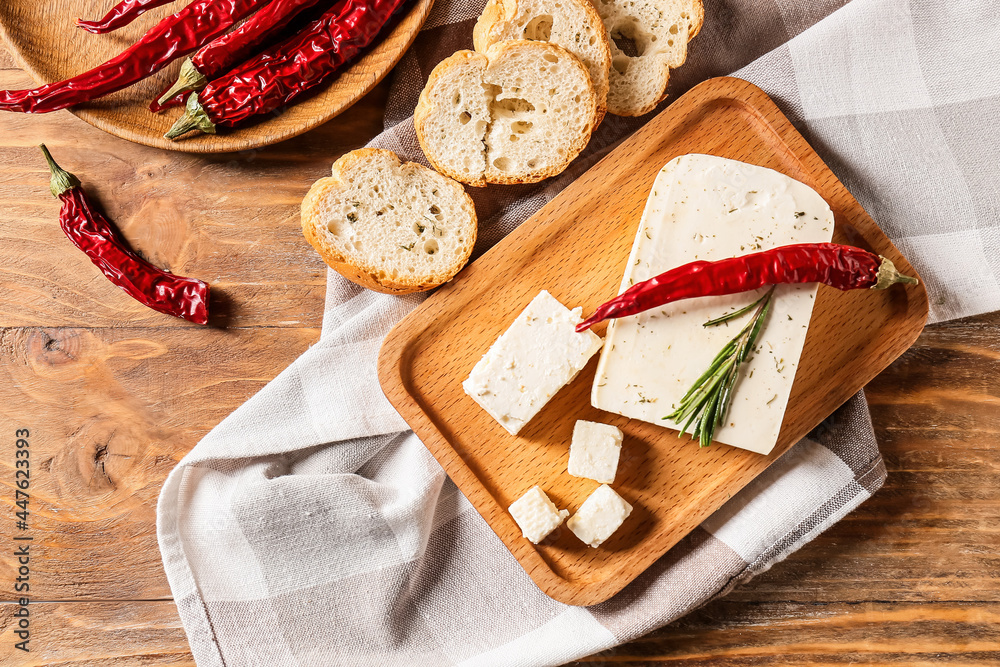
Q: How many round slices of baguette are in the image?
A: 4